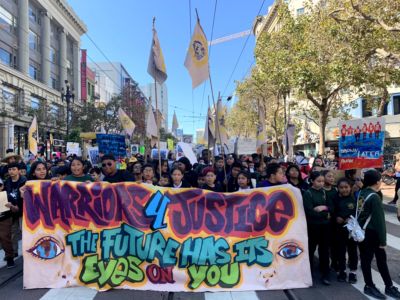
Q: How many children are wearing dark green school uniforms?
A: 4